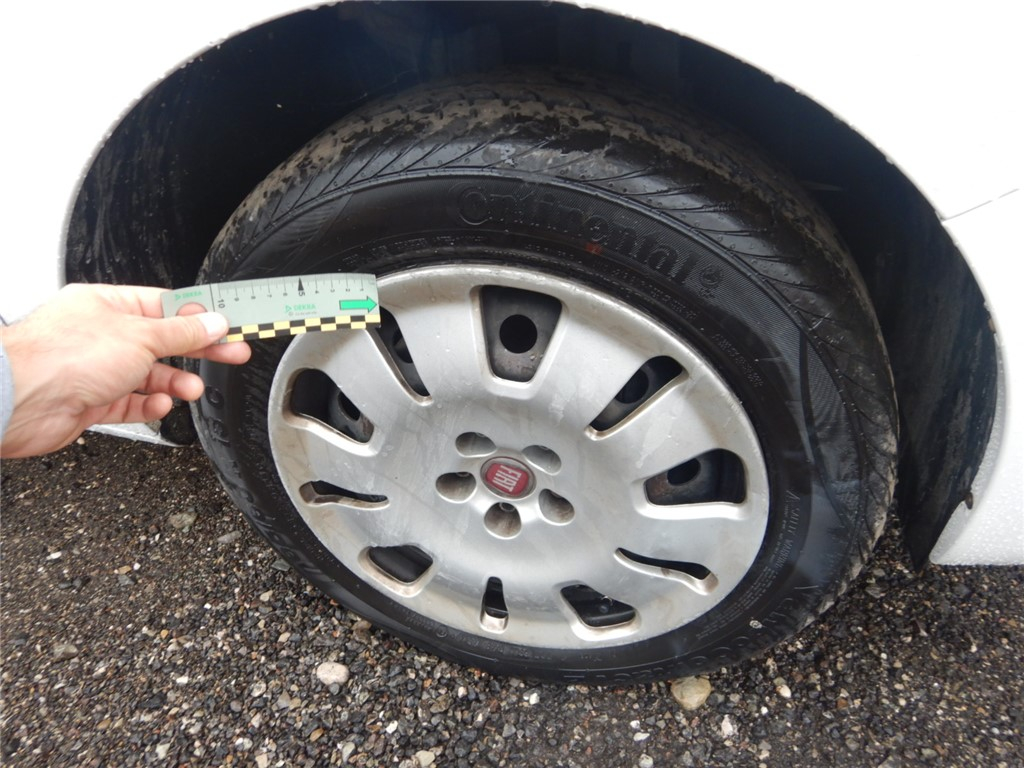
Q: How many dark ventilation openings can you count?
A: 10